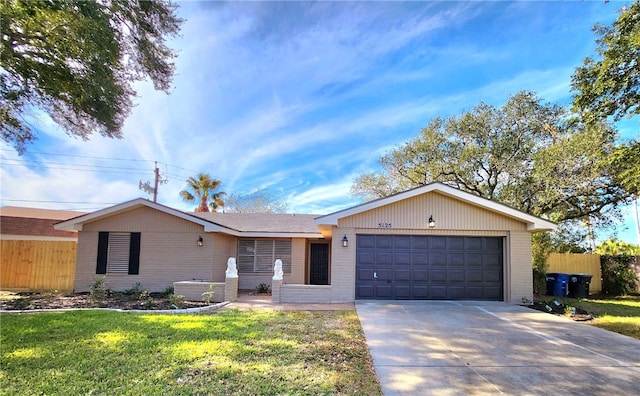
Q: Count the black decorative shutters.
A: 2